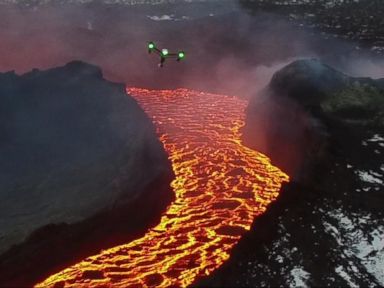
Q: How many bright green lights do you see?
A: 3